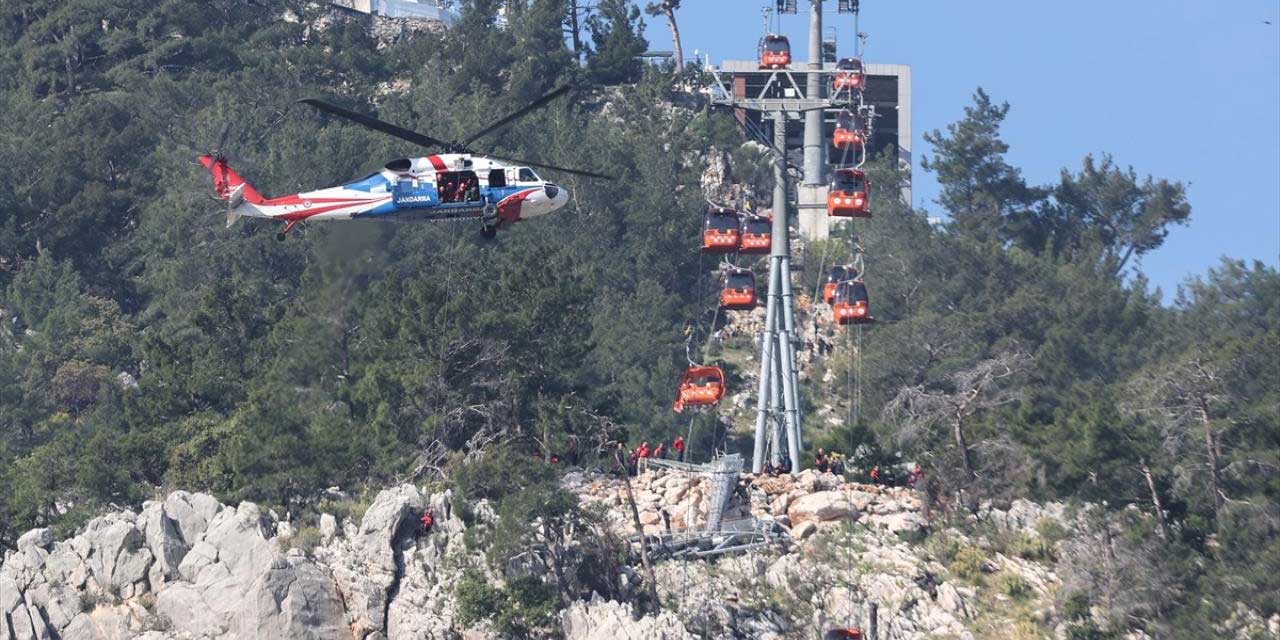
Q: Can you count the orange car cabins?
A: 11